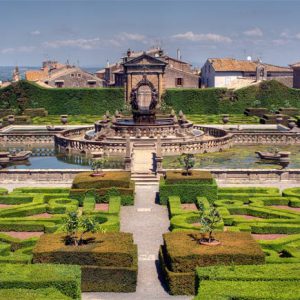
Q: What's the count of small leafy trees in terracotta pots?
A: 4